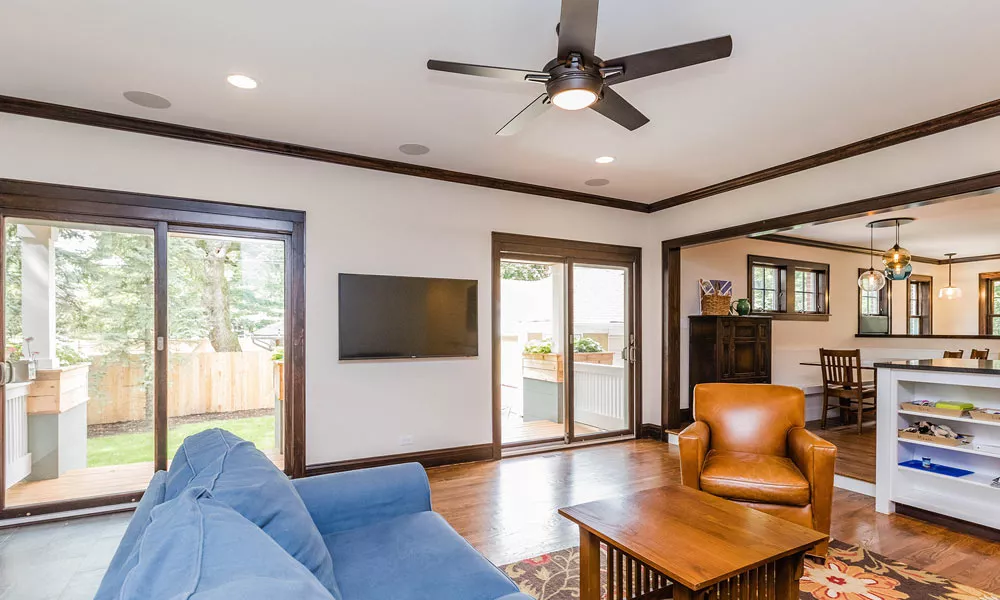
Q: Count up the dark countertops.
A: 1